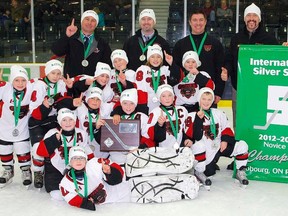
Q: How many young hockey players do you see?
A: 12